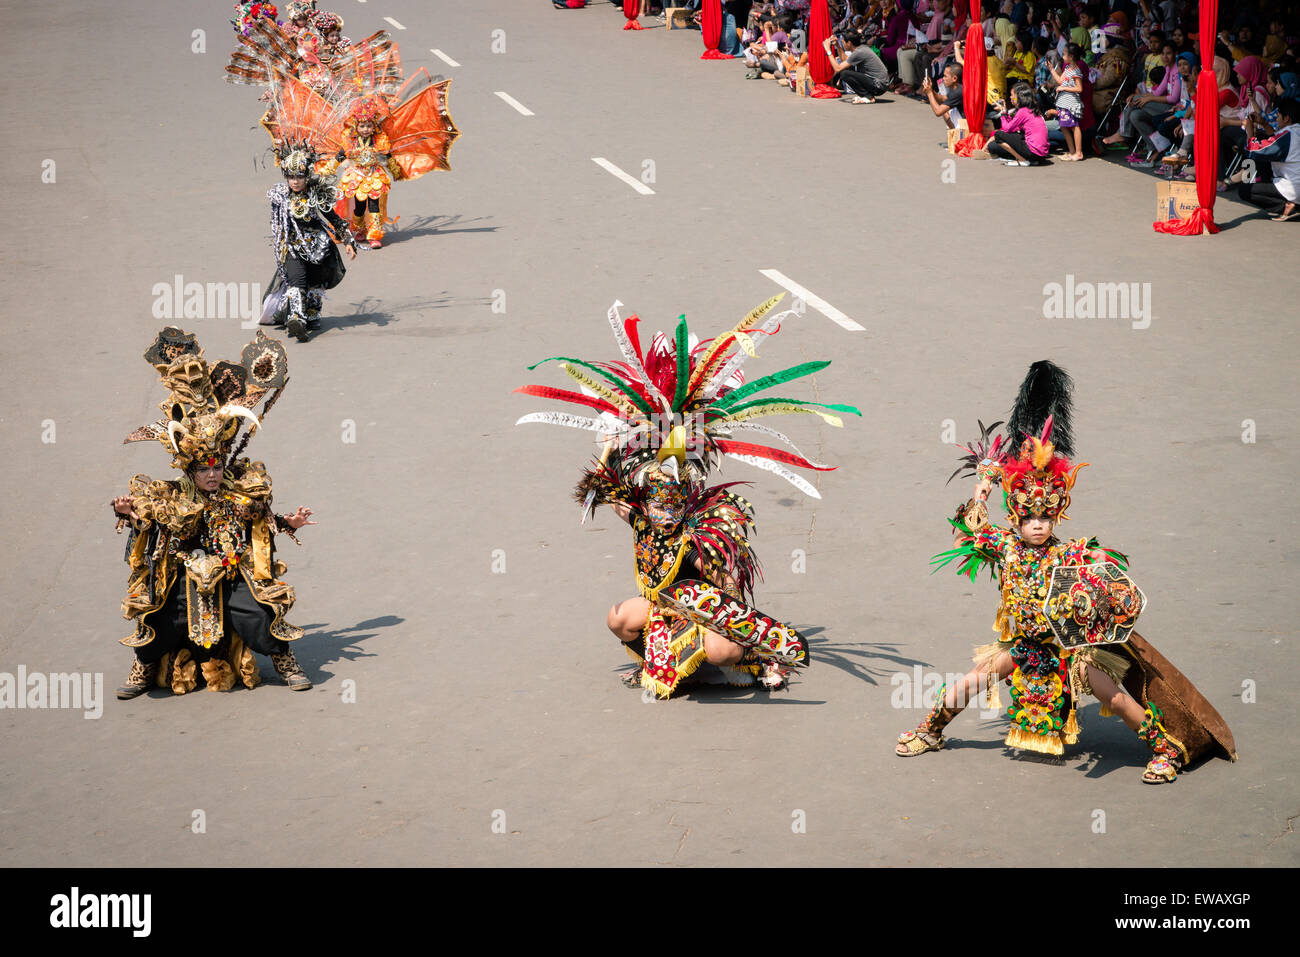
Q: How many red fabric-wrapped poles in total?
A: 5